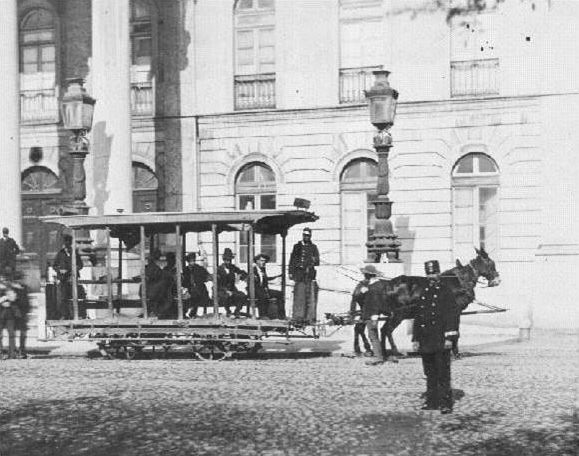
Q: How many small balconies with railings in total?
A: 5